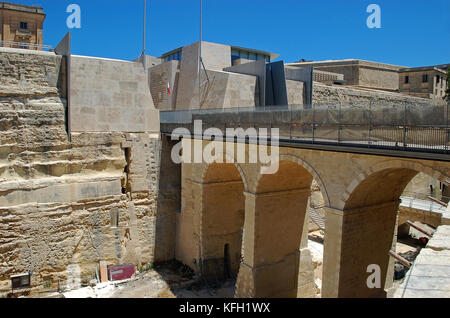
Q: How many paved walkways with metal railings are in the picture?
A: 1